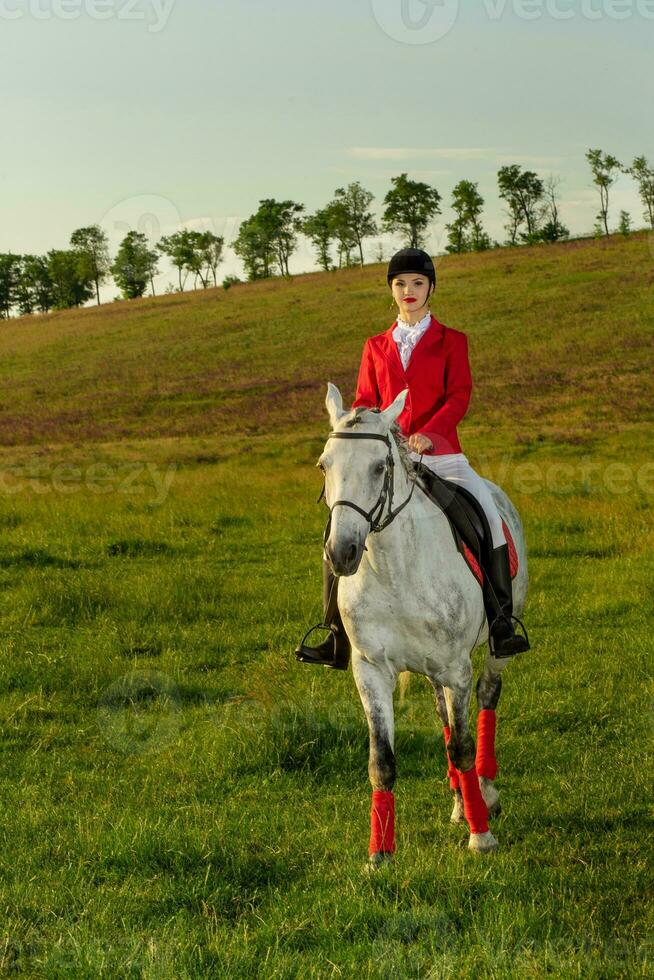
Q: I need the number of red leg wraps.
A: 4